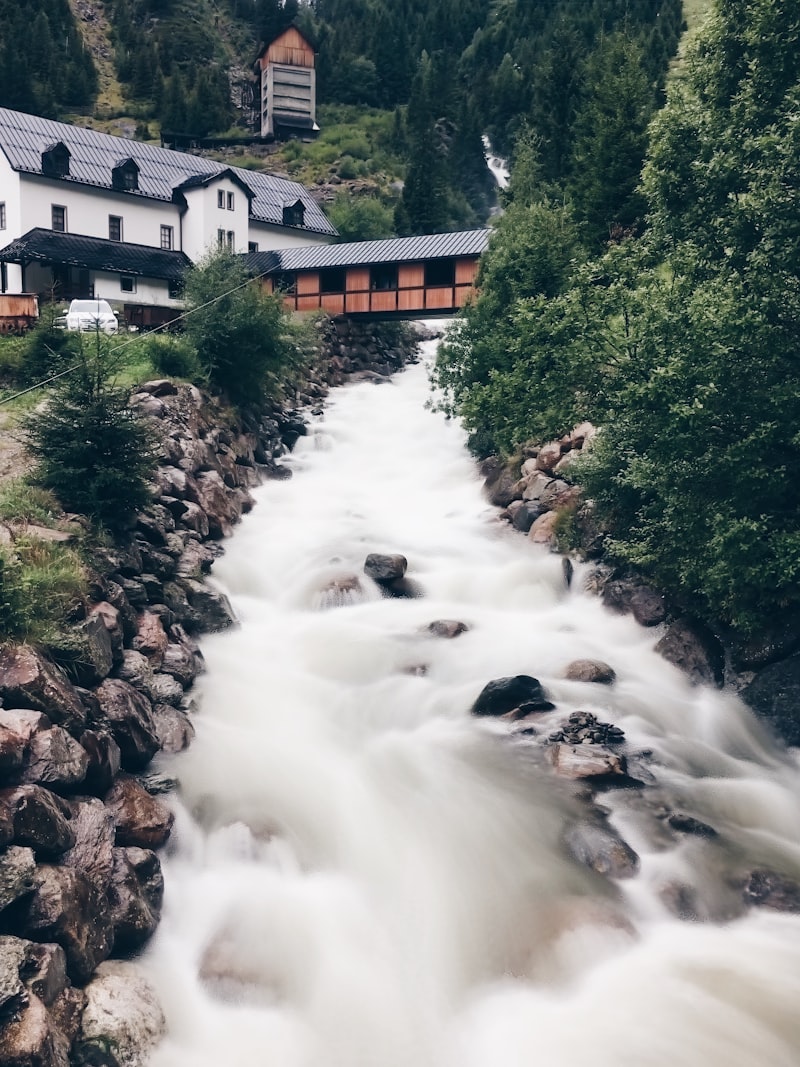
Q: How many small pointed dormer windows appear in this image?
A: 3